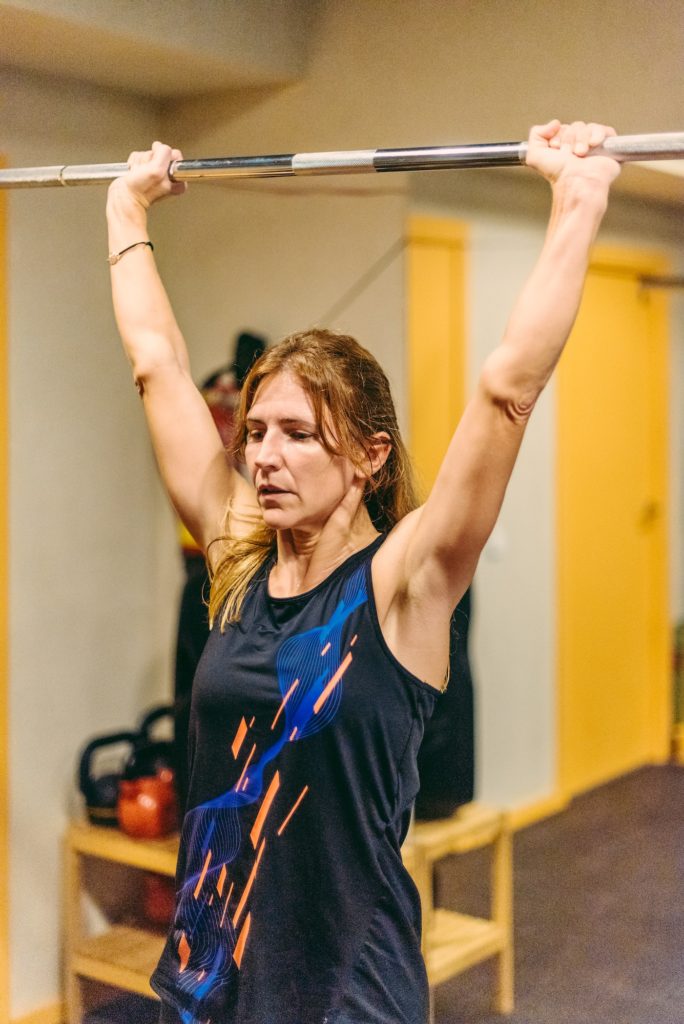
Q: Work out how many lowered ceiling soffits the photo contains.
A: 1